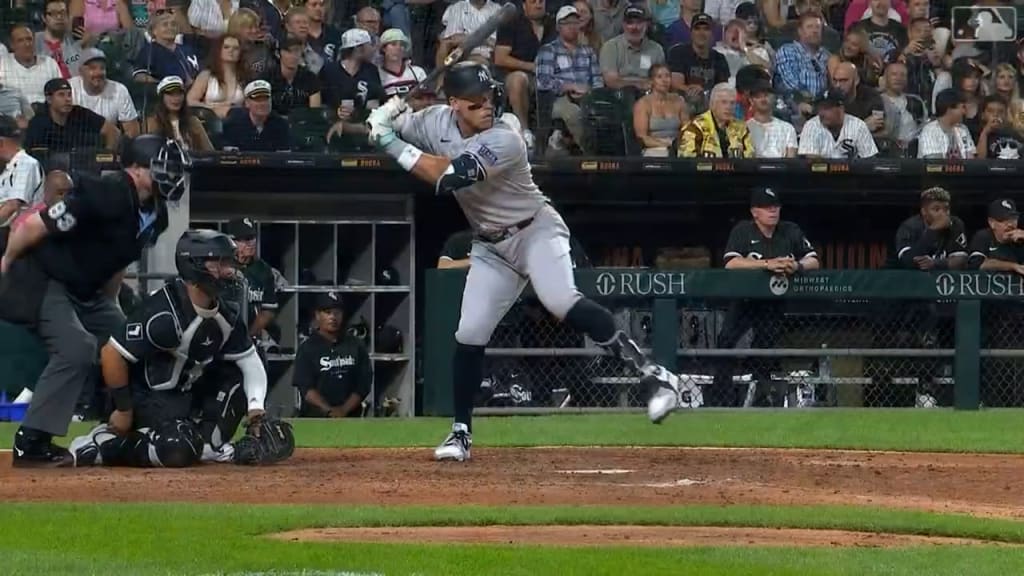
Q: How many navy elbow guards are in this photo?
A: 1